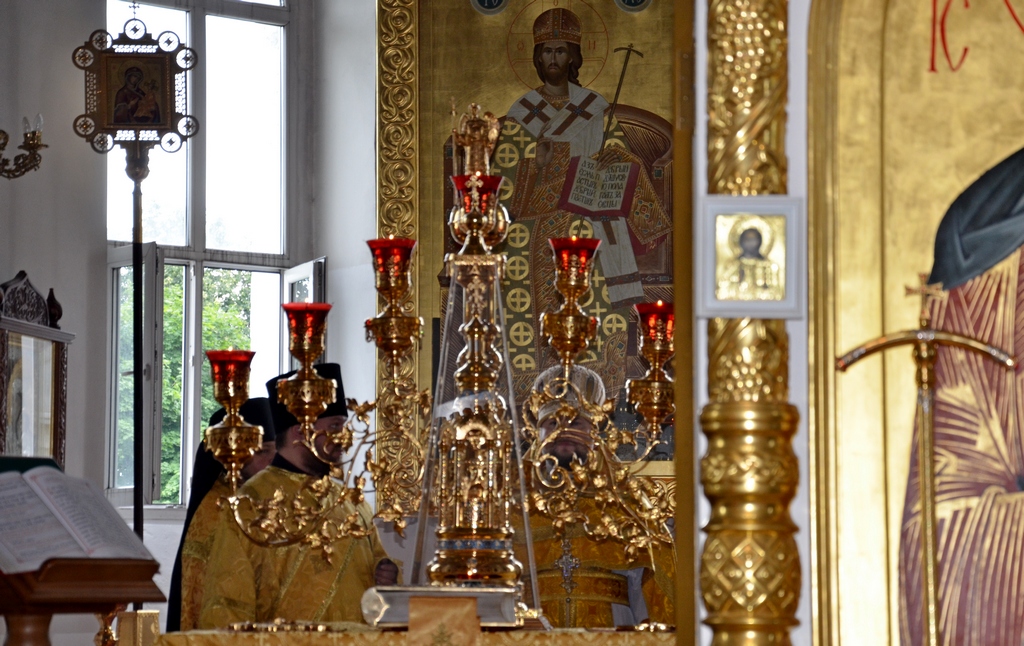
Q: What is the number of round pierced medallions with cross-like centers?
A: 9